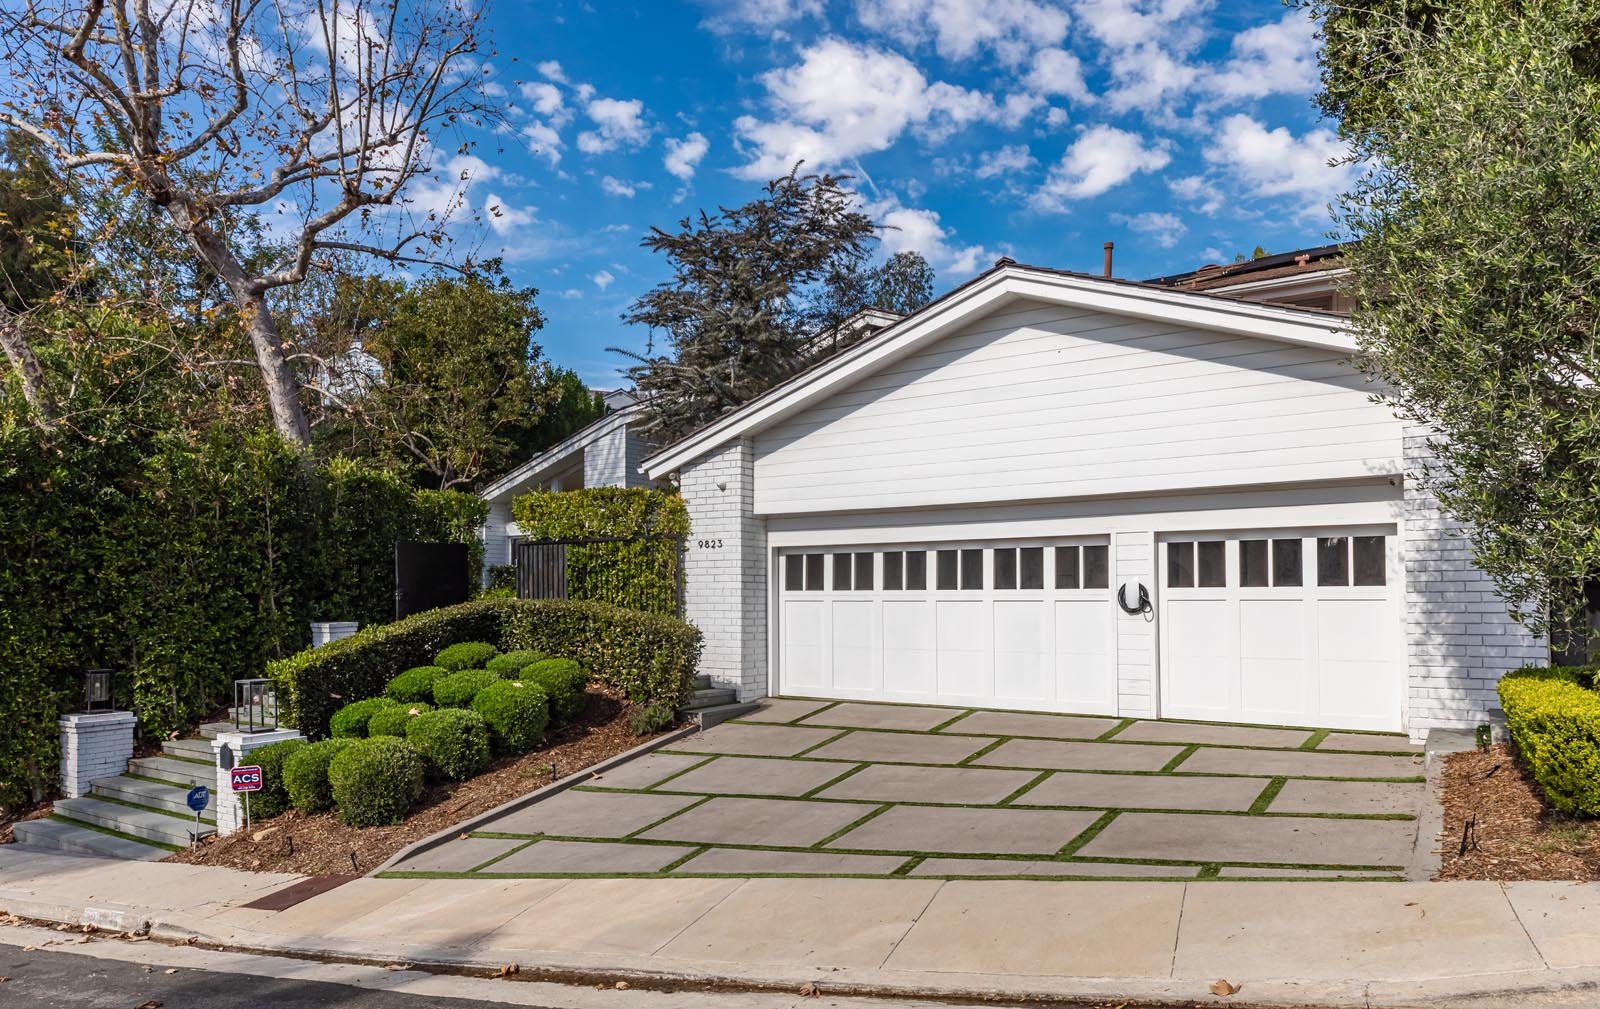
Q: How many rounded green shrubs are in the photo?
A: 12